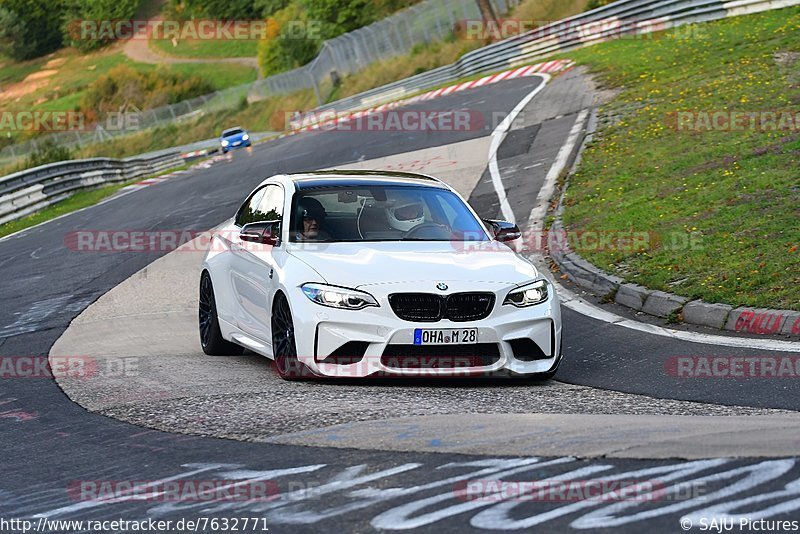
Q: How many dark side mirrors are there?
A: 2